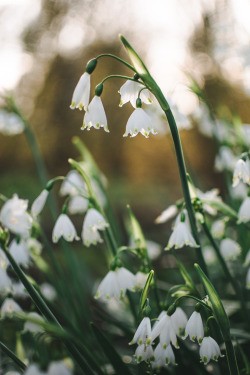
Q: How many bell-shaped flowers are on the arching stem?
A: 4